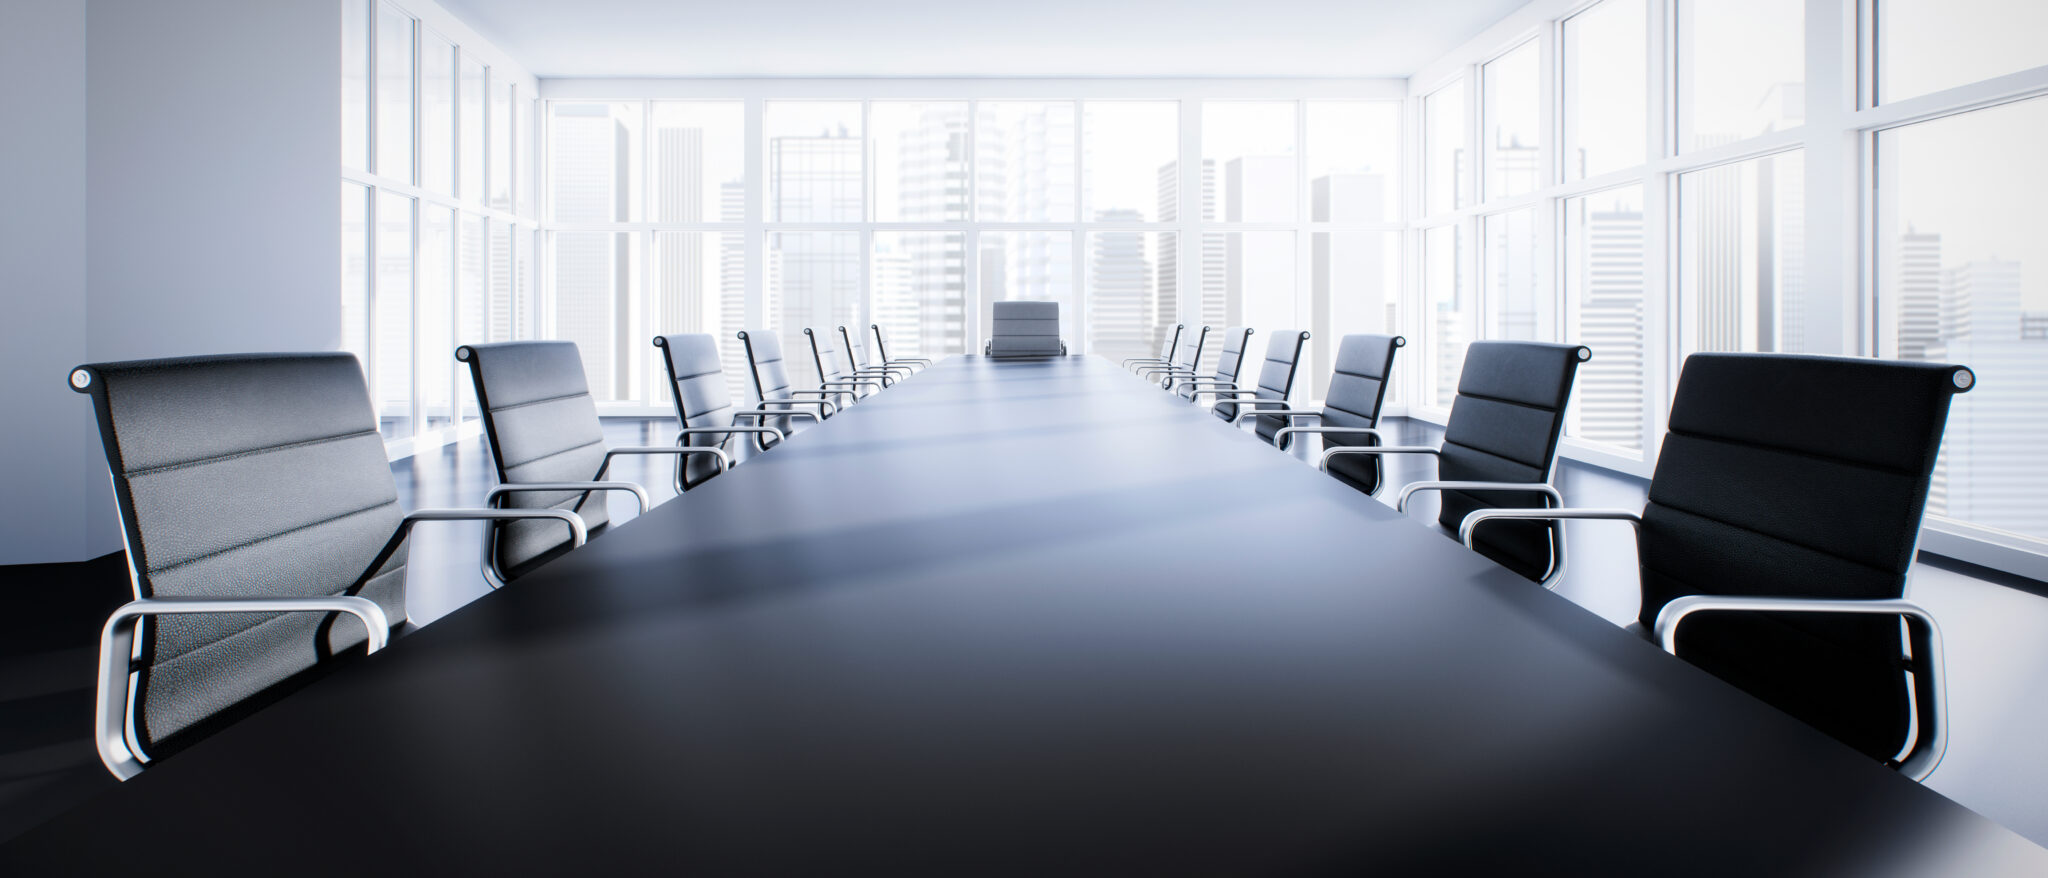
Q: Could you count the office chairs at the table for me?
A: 15